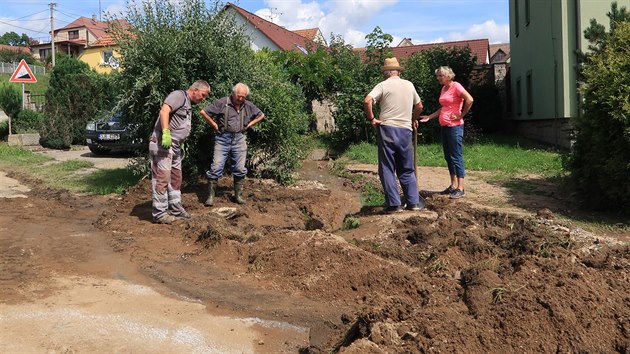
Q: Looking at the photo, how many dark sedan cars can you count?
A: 1